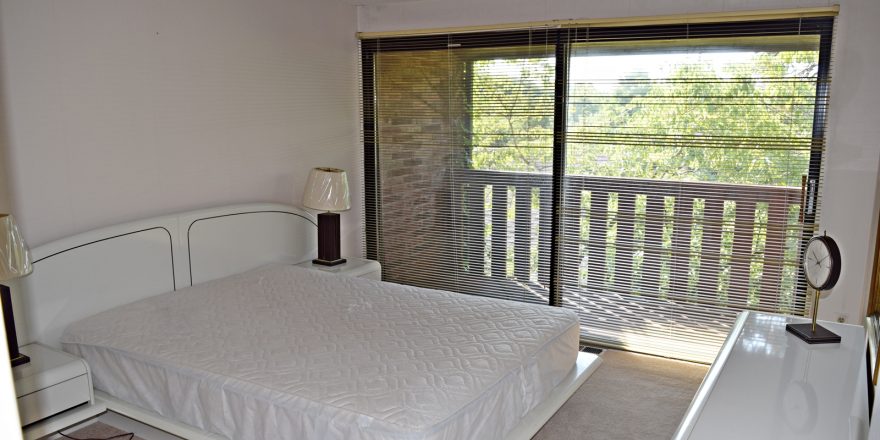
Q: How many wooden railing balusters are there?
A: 12